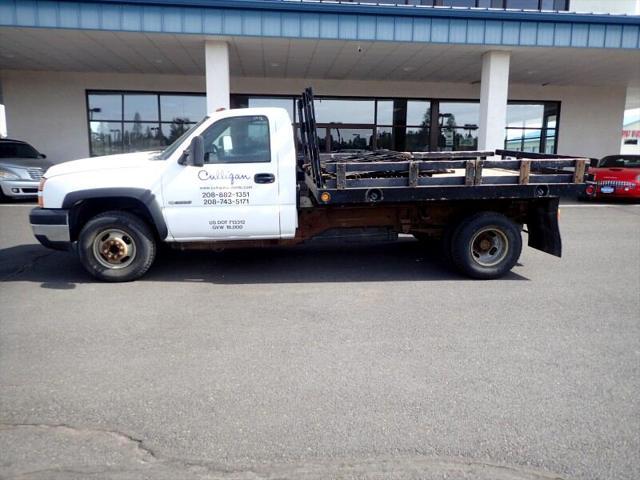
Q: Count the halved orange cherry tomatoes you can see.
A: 0